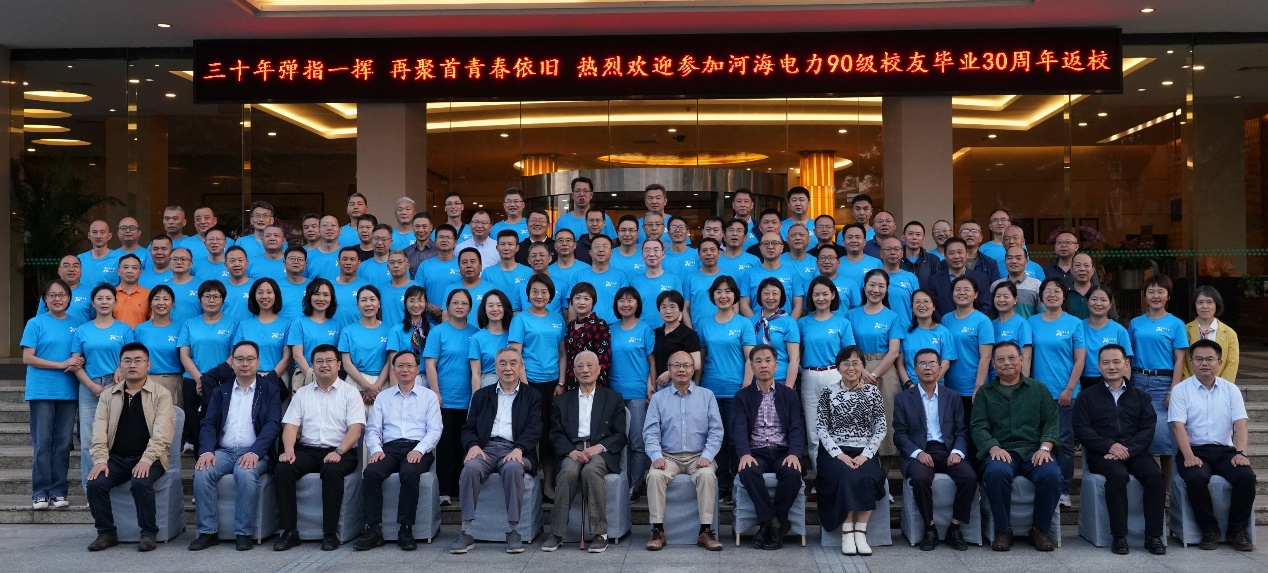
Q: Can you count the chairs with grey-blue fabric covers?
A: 13